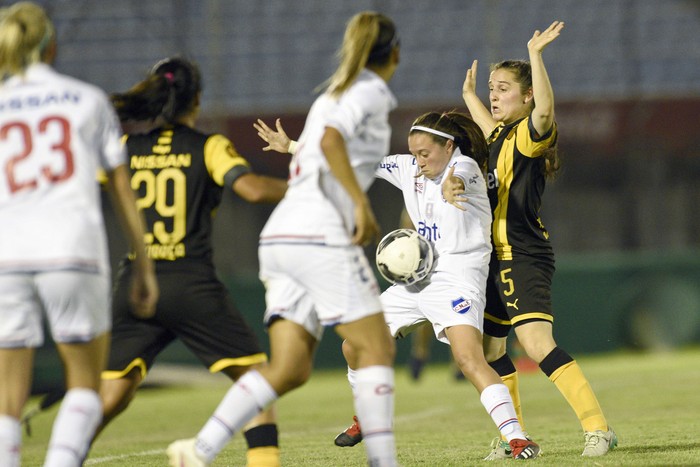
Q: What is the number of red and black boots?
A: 2